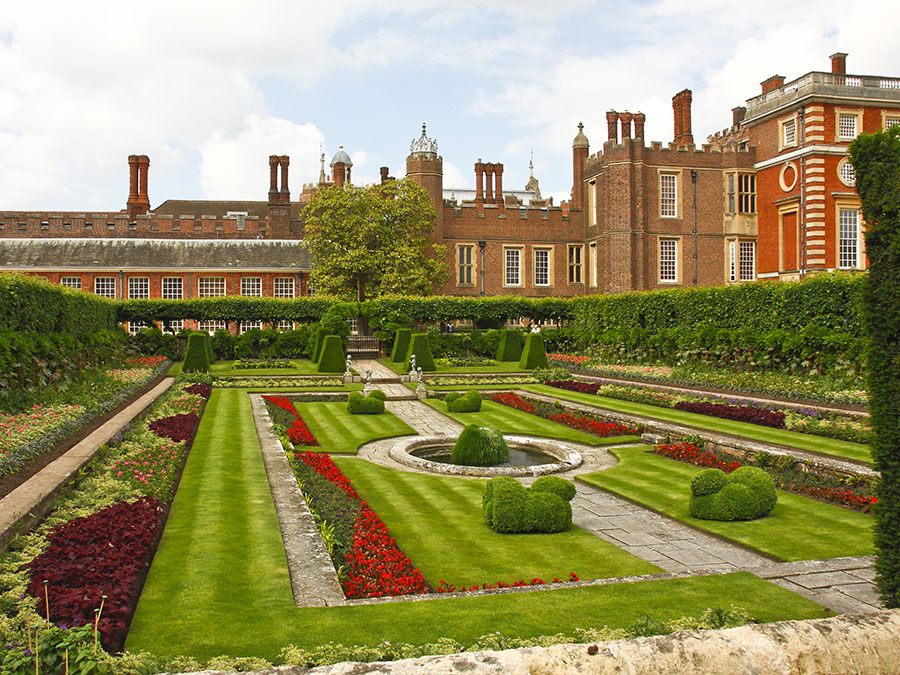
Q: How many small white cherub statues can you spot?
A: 4